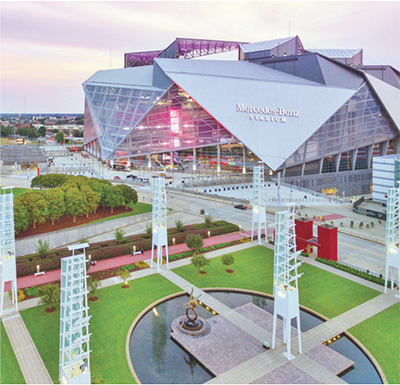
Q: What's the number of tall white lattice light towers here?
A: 6